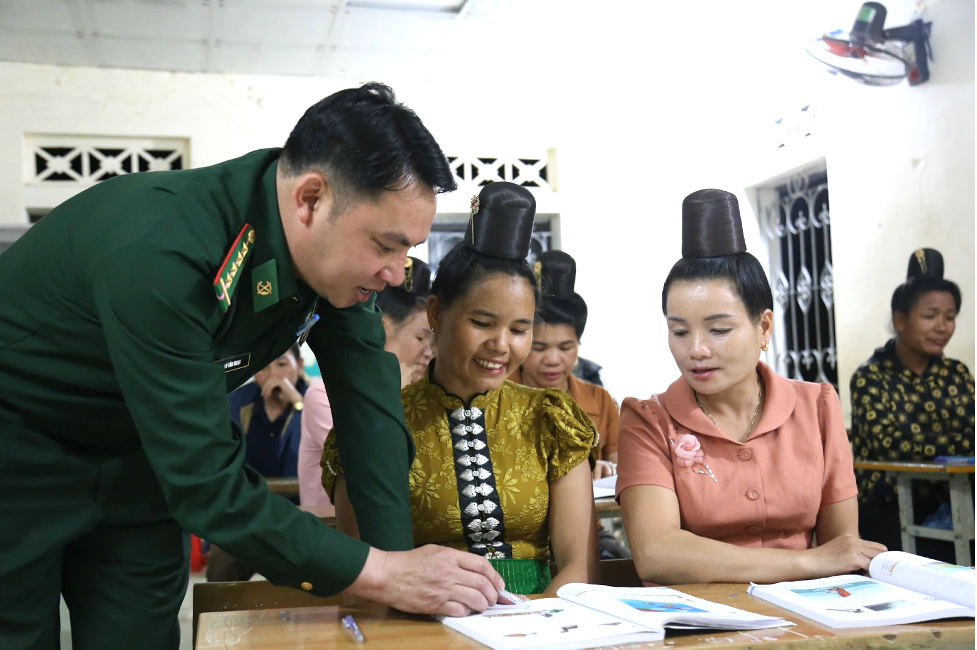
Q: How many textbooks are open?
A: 2